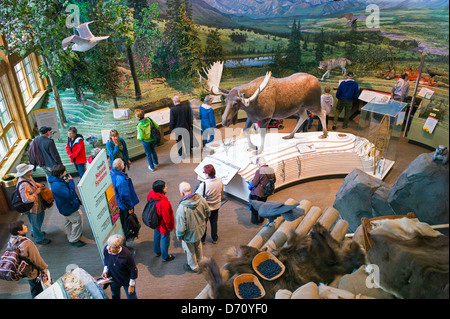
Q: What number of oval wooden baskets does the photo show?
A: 2